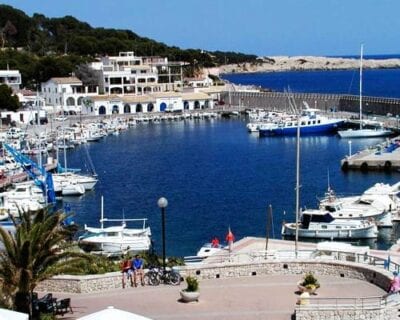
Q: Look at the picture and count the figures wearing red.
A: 3